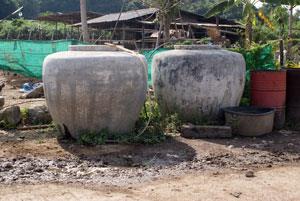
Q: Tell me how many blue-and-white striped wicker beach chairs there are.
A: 0